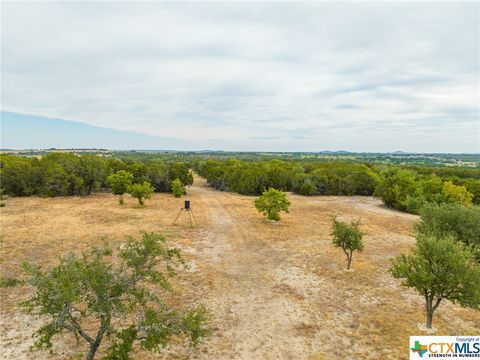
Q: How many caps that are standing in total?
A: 0